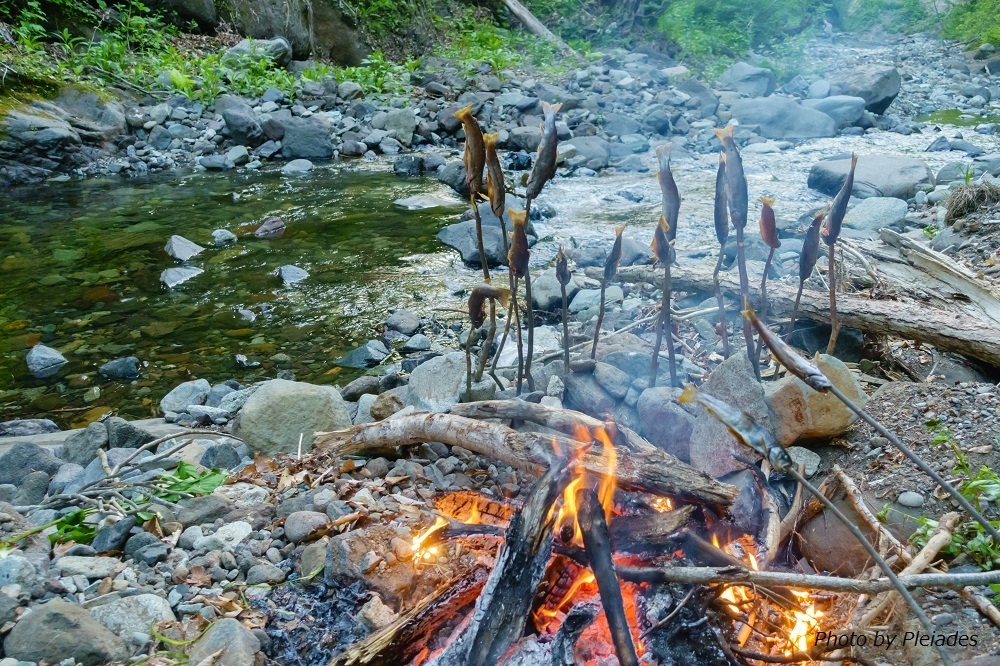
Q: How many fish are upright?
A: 14